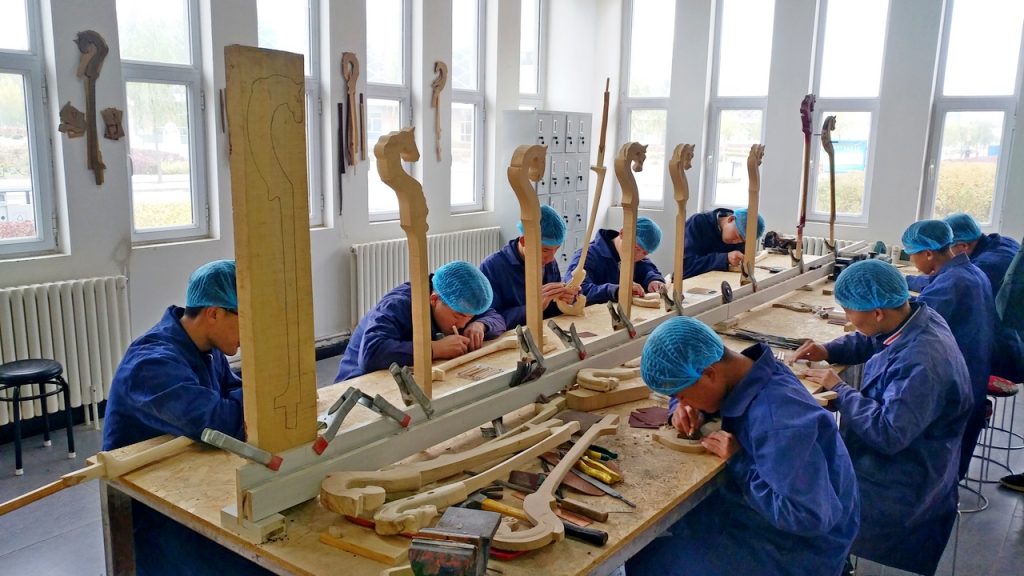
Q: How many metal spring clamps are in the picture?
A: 11